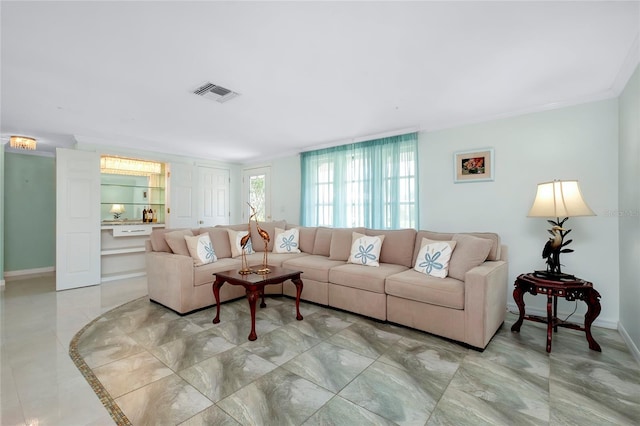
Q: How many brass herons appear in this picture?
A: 2